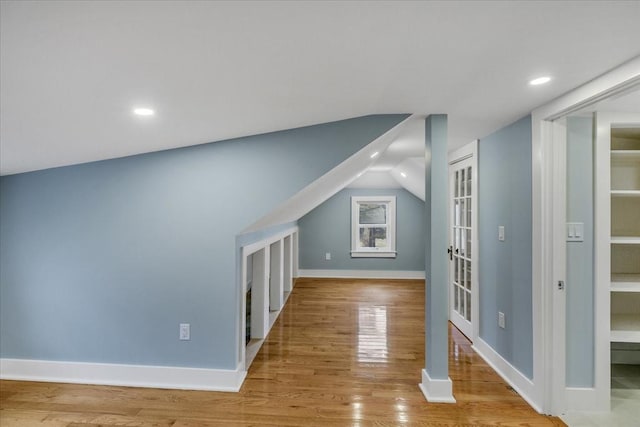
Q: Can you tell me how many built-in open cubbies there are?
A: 4